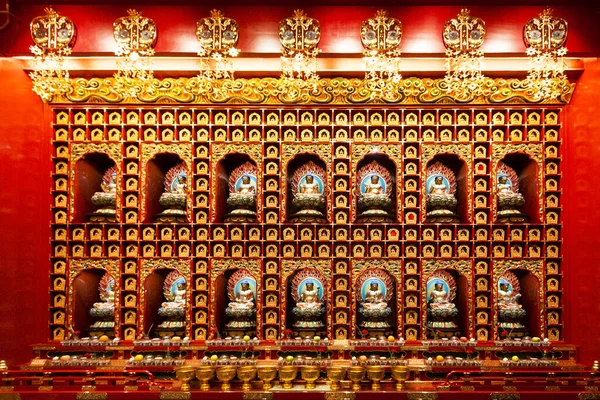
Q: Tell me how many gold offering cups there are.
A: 11